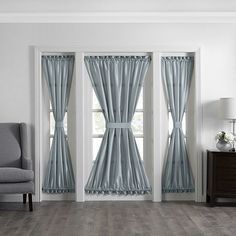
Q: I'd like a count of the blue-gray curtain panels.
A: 3